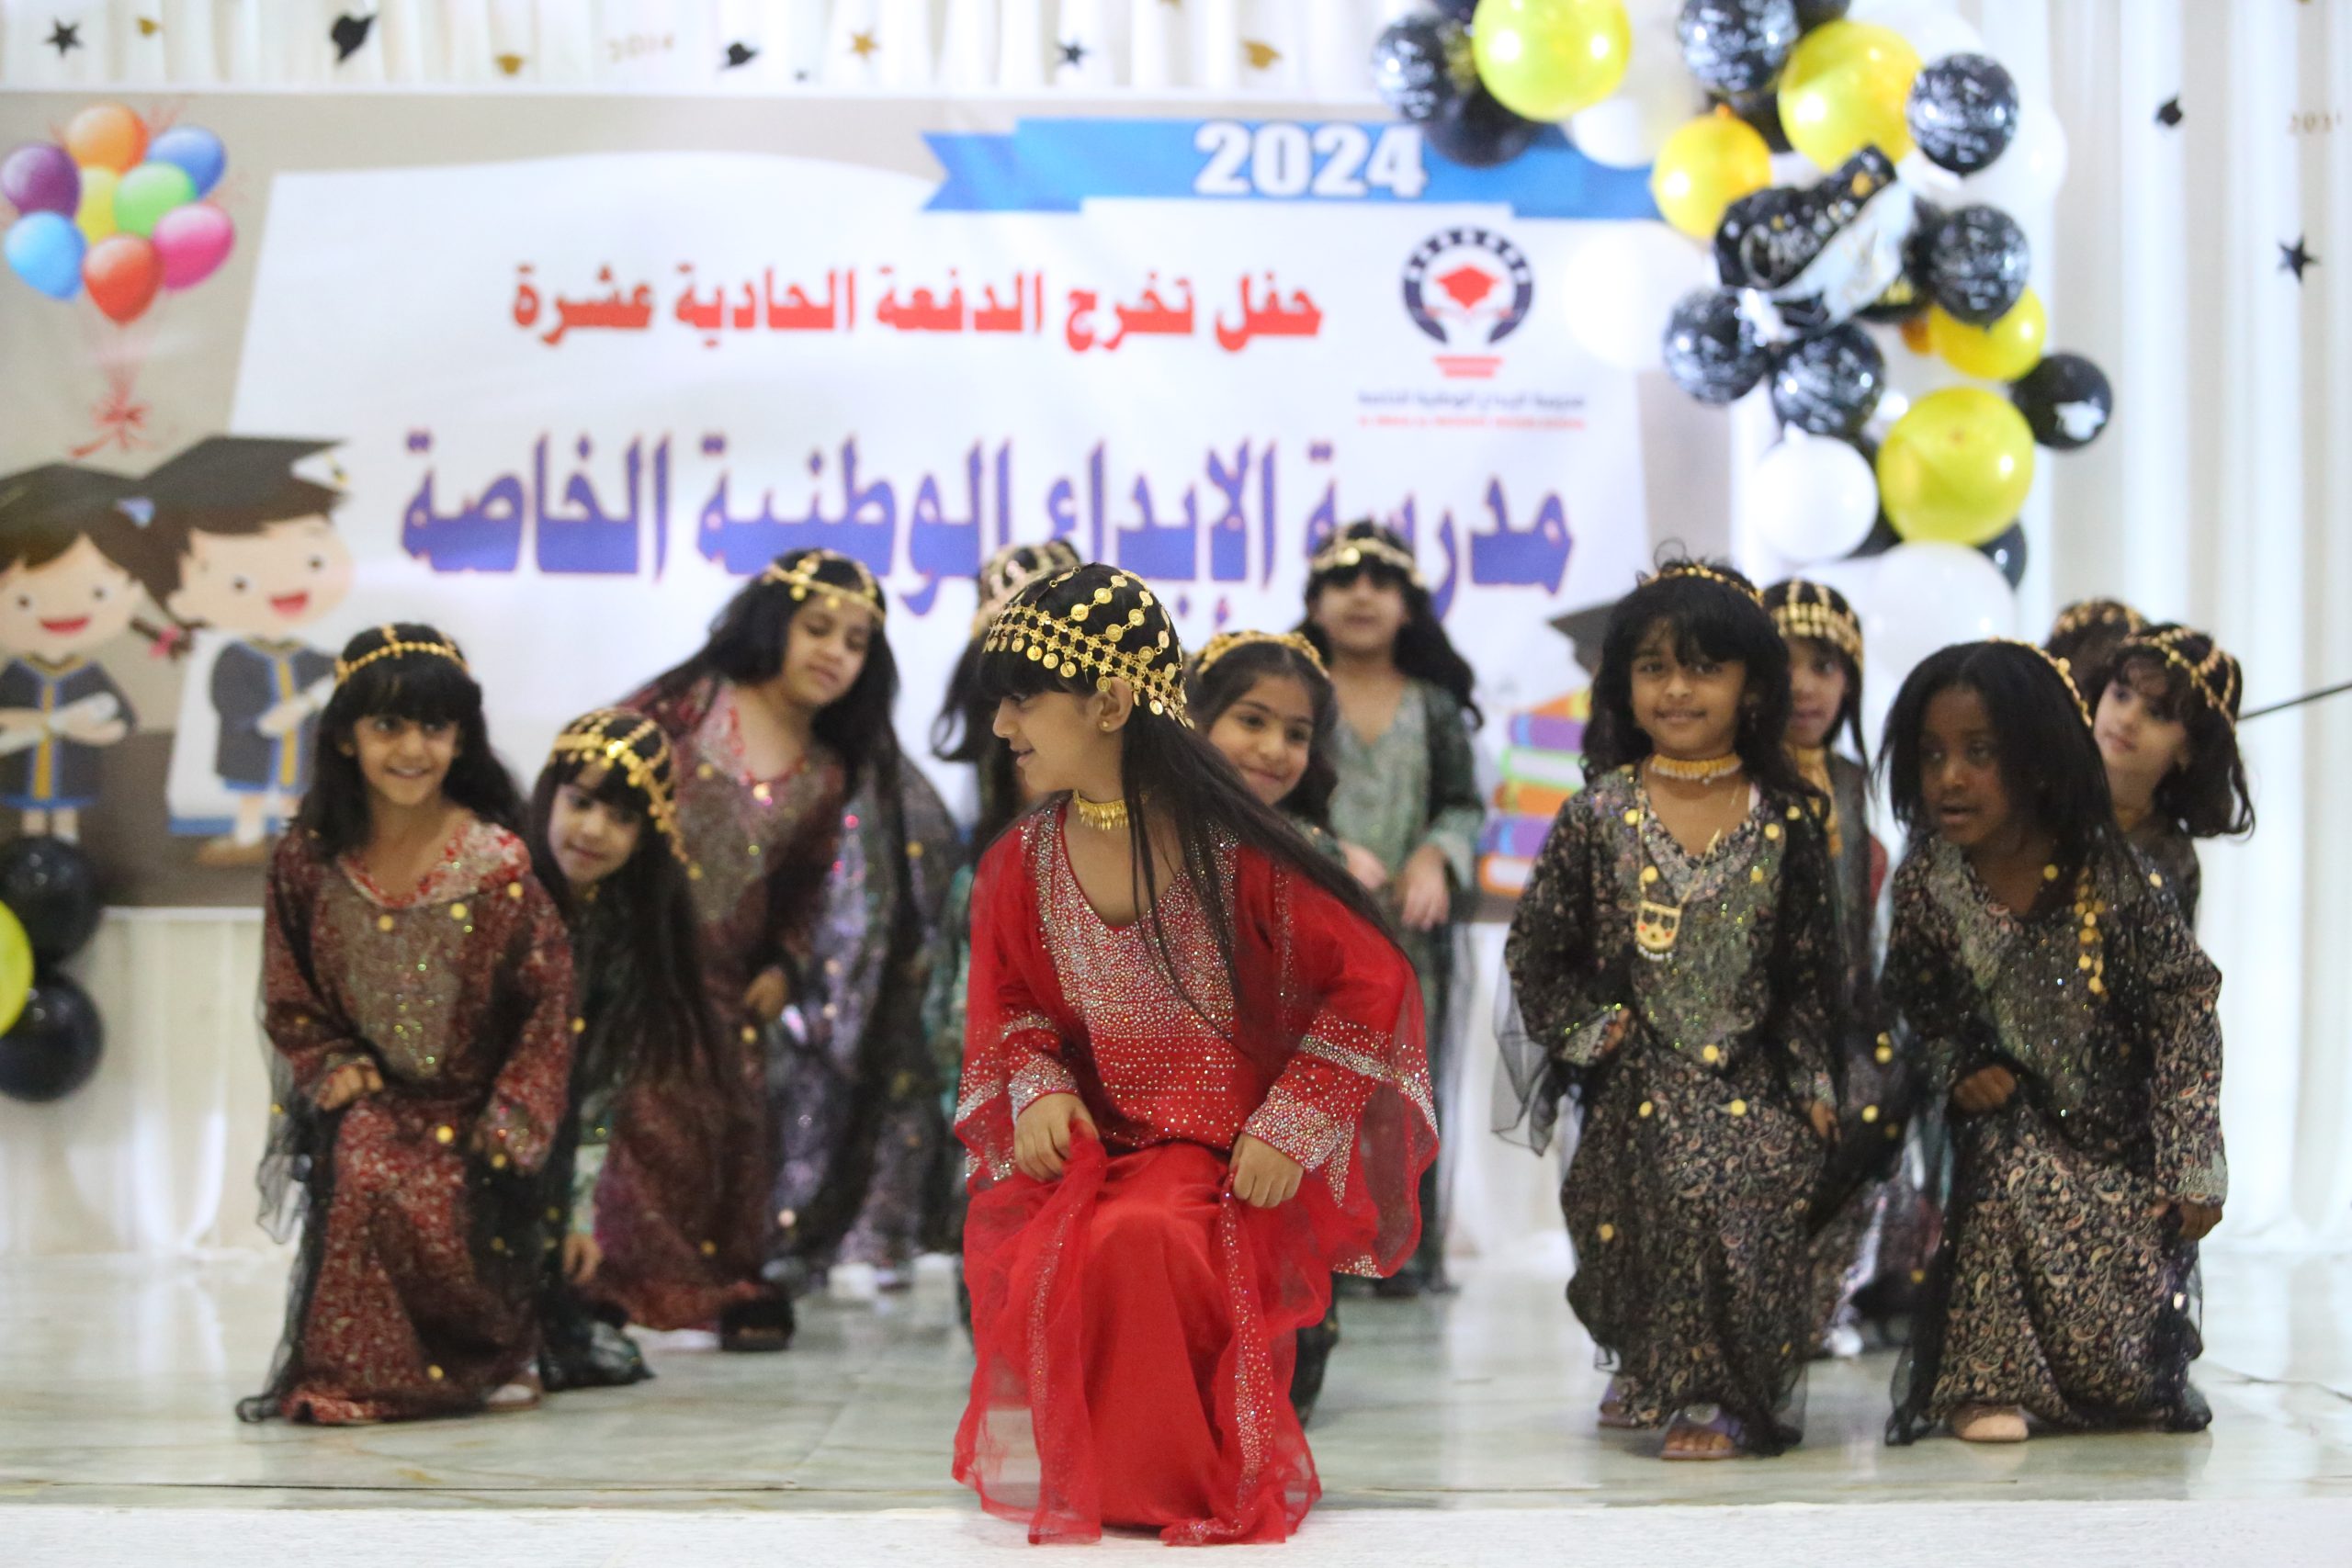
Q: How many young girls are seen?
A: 12